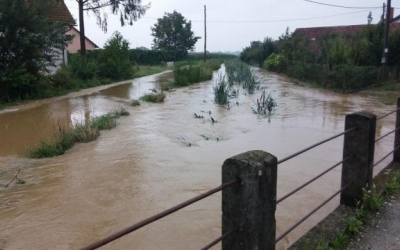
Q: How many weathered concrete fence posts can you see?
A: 3